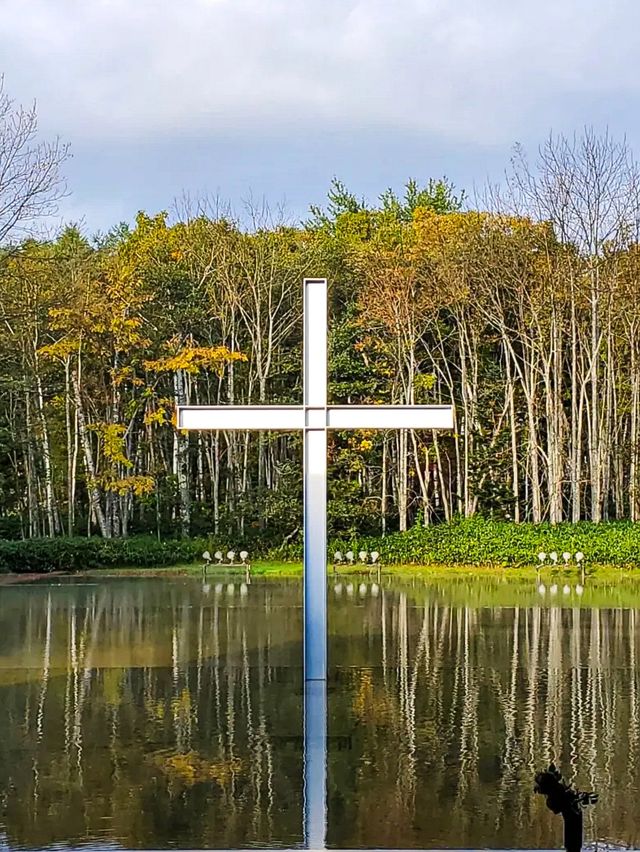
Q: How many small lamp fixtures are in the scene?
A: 12